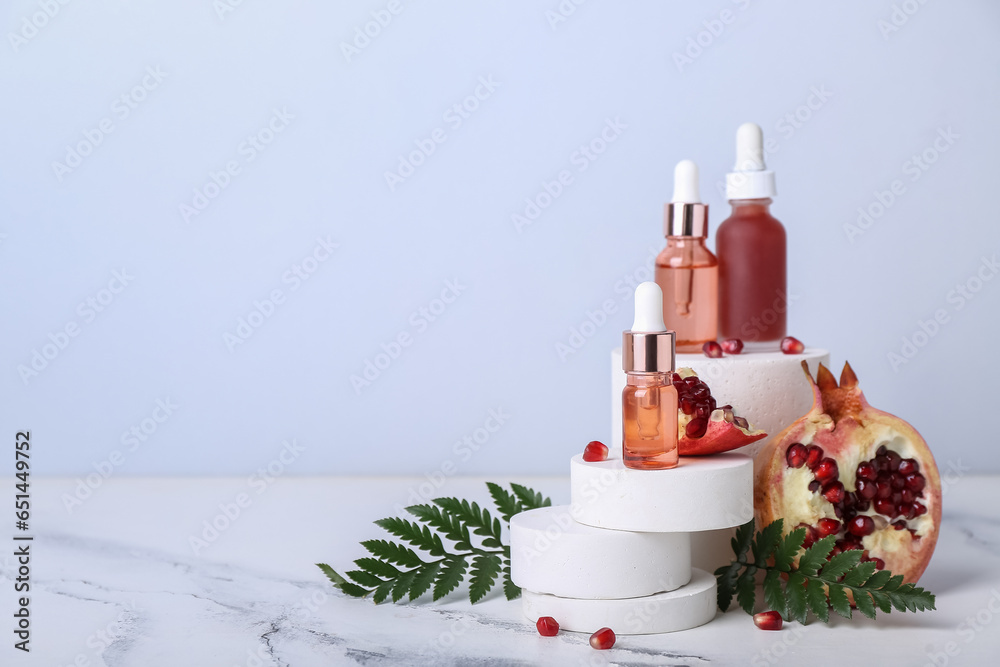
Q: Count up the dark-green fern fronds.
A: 2